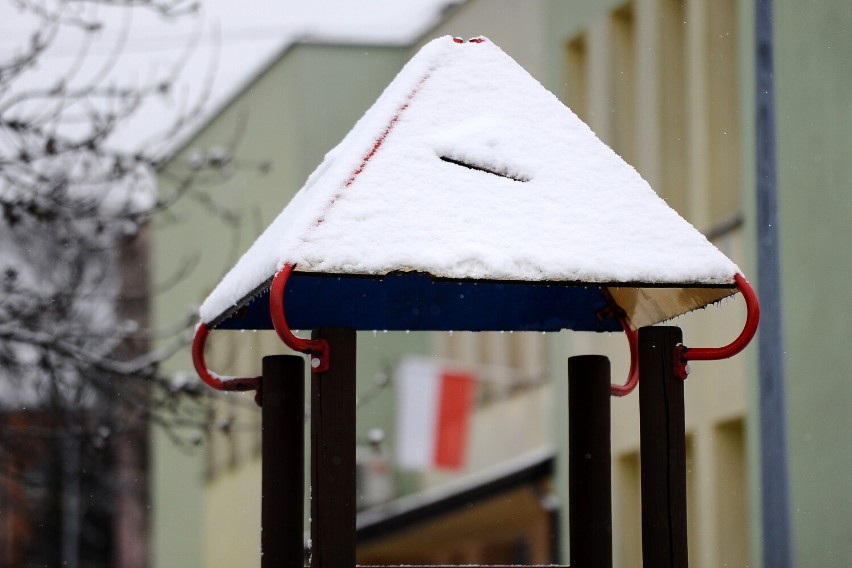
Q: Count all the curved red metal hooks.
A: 4